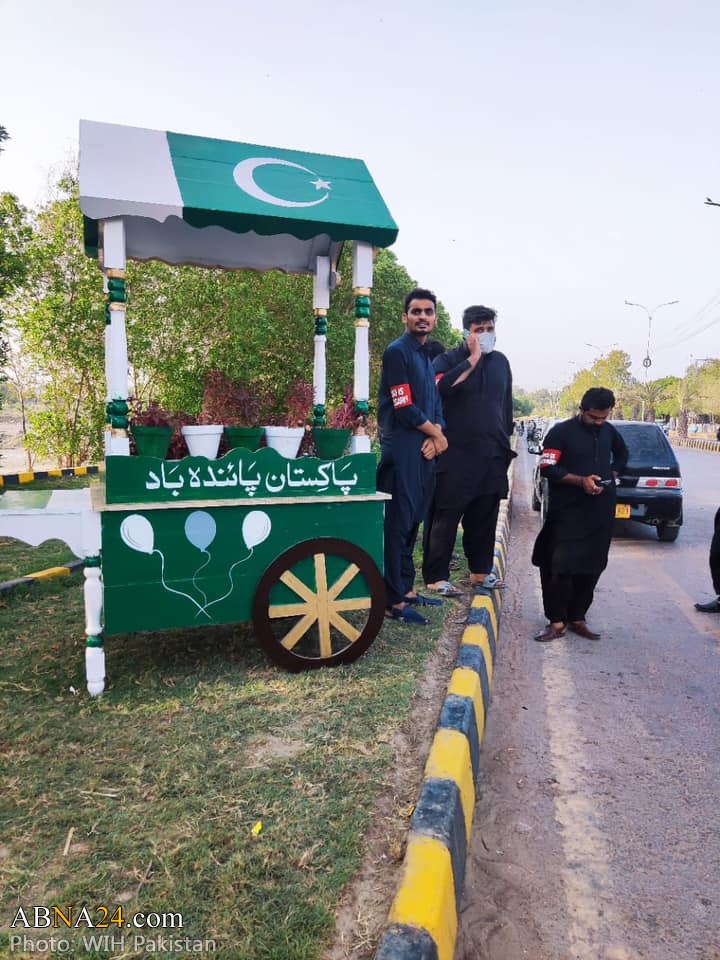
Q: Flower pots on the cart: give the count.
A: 5